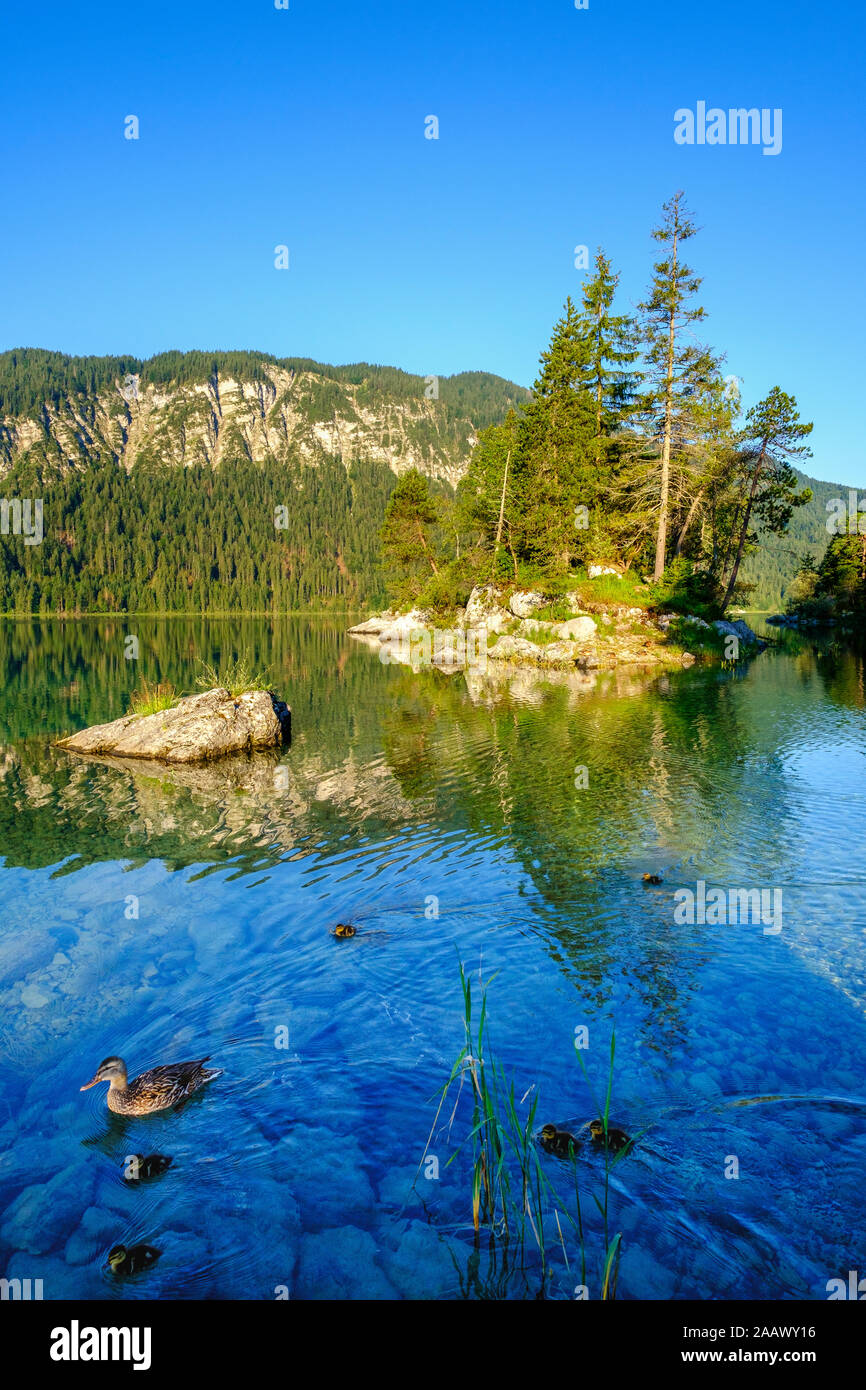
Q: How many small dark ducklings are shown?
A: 6